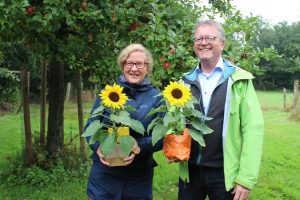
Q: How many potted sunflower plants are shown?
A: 2